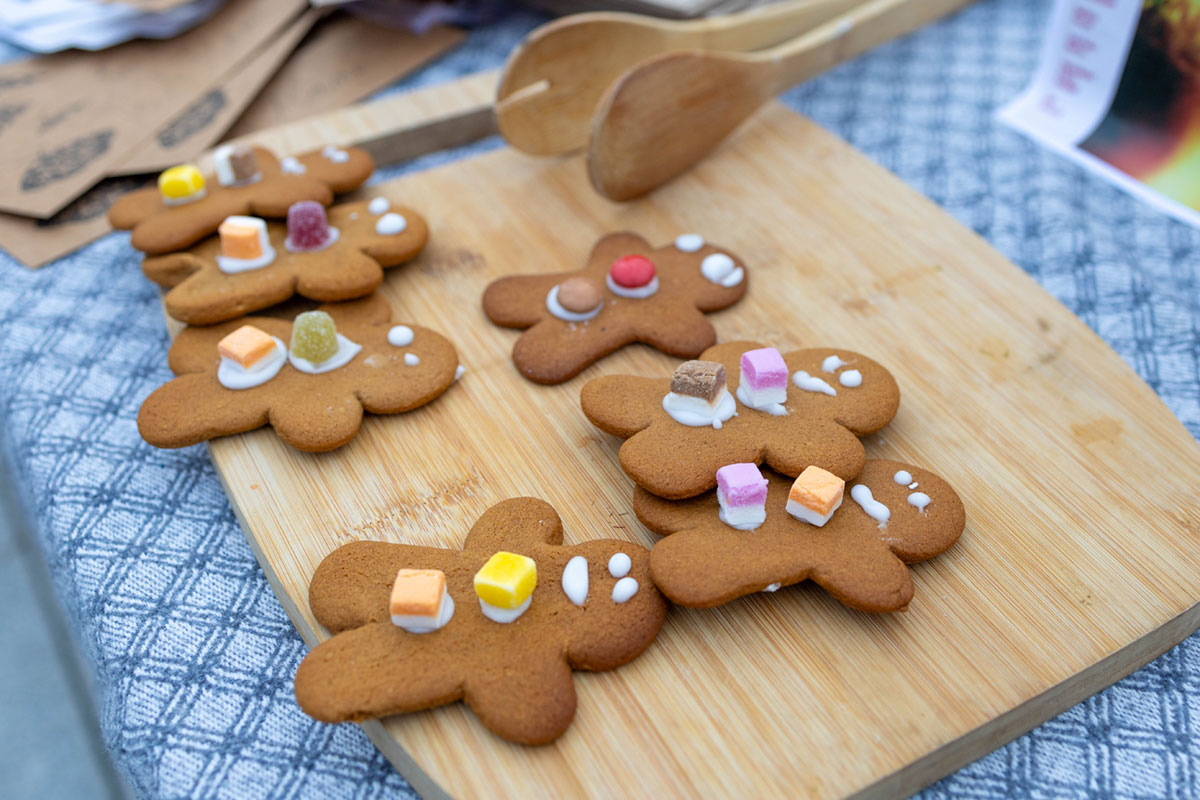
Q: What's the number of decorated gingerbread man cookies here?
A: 7